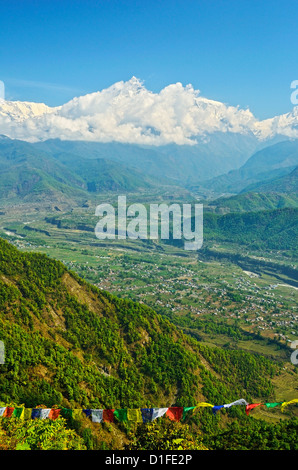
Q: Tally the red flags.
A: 5